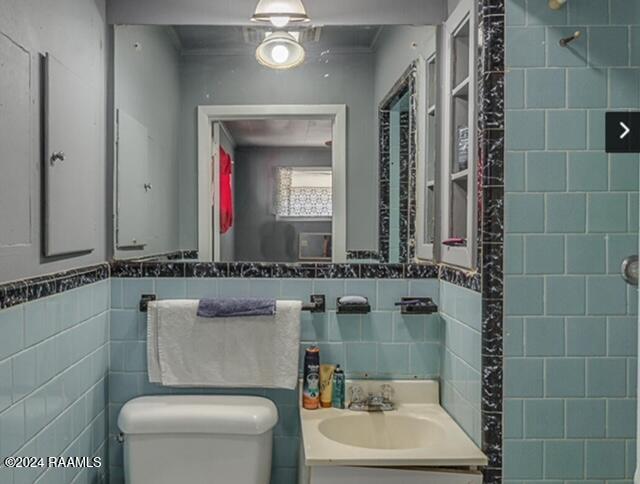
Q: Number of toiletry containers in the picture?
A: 3